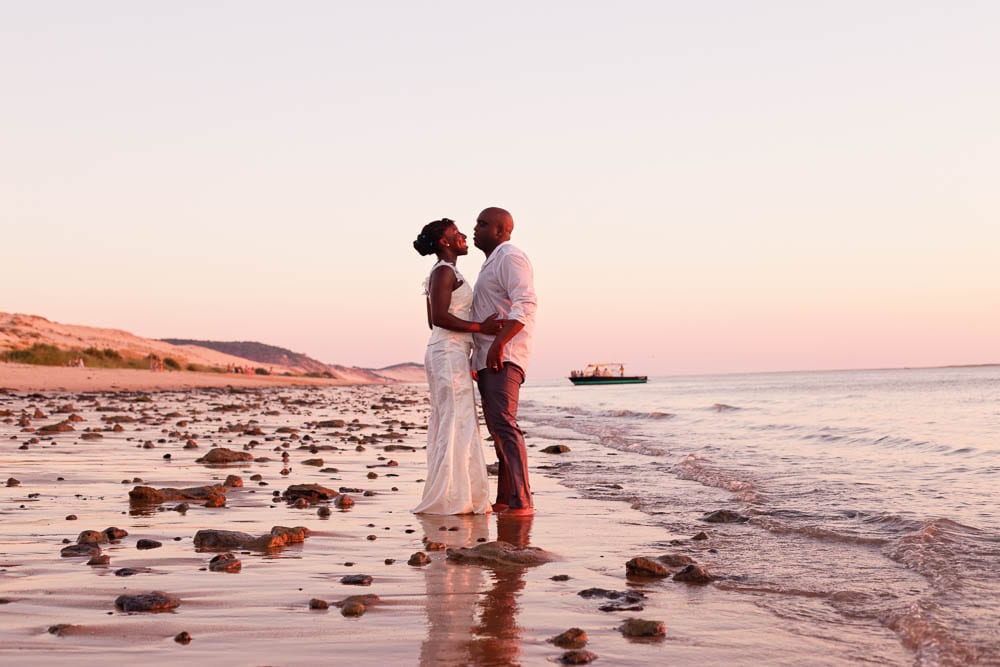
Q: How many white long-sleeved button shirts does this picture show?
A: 1